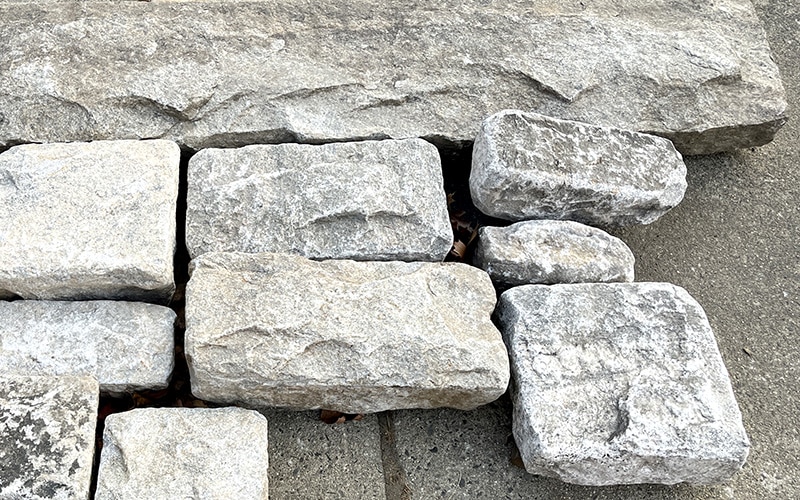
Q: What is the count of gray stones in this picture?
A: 10